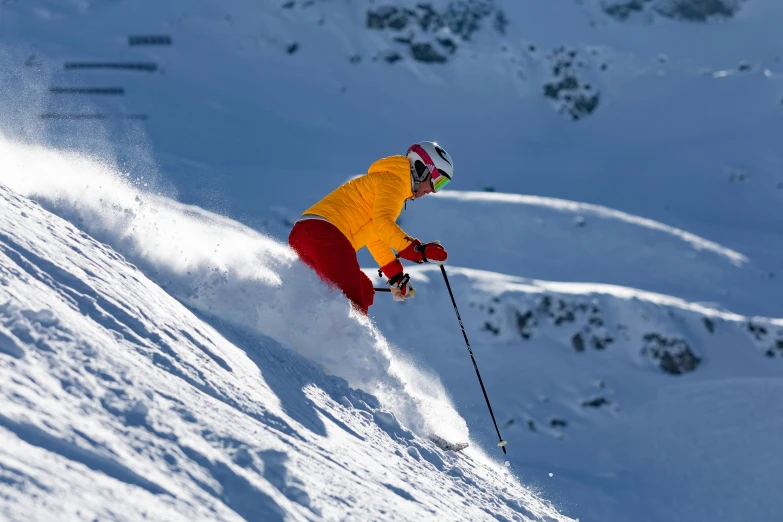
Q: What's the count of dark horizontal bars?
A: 4